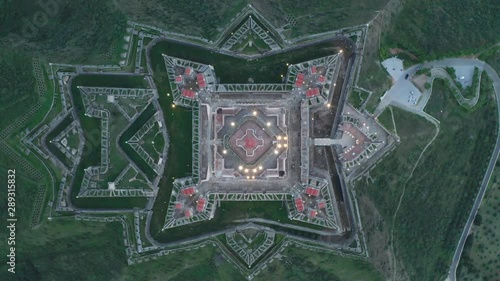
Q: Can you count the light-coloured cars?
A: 1